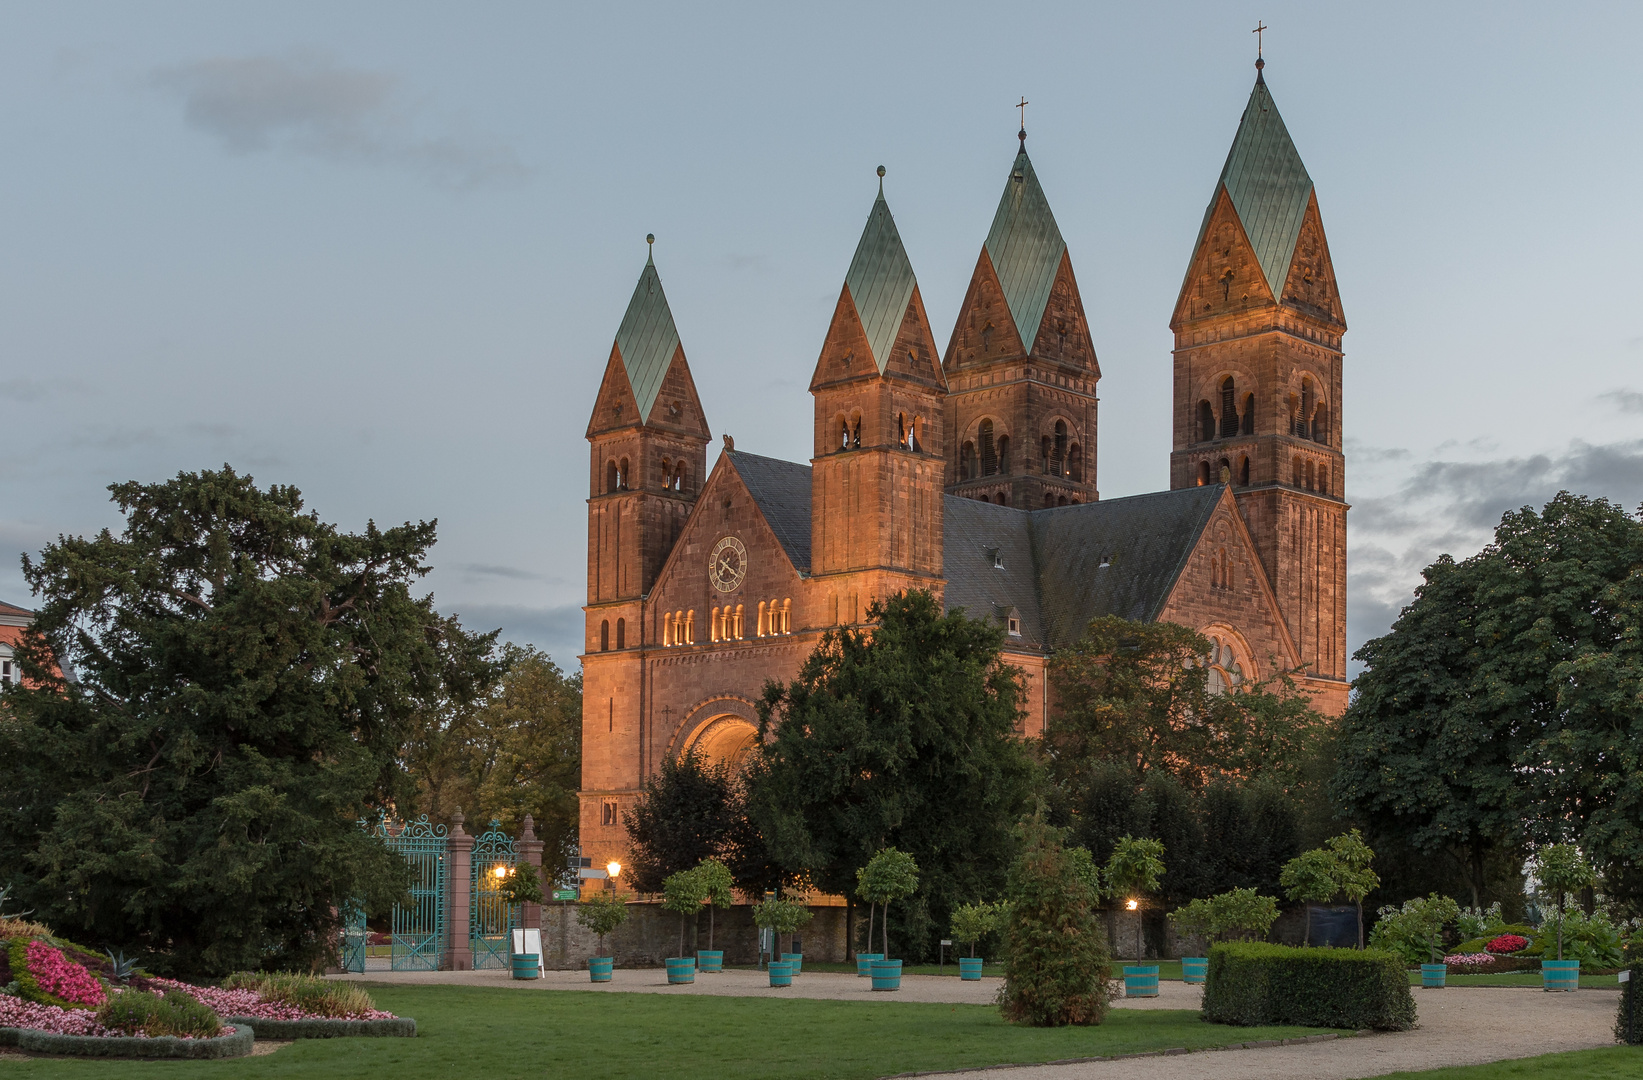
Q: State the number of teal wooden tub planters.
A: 13